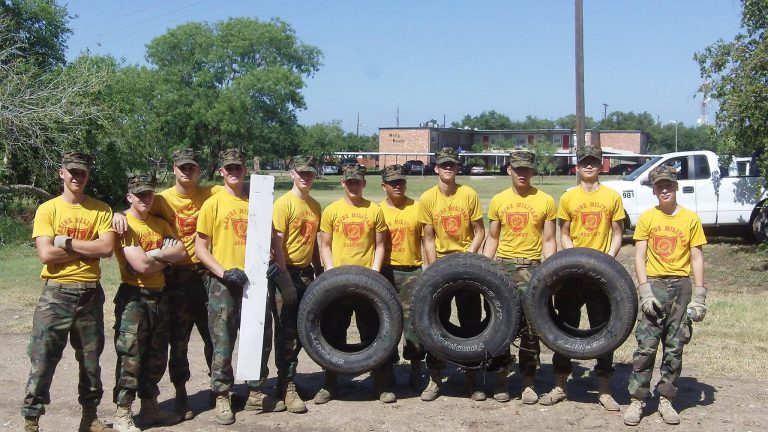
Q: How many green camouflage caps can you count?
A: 11